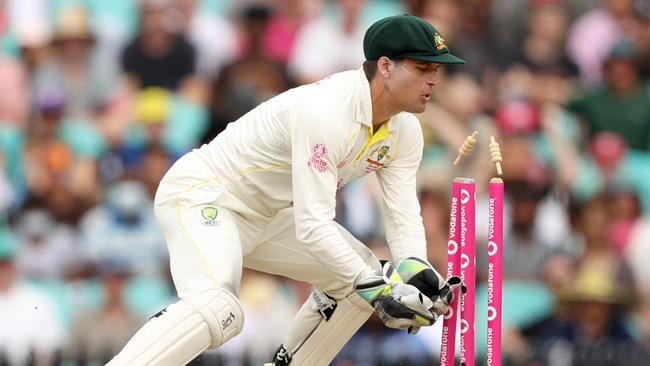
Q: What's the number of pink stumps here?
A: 3